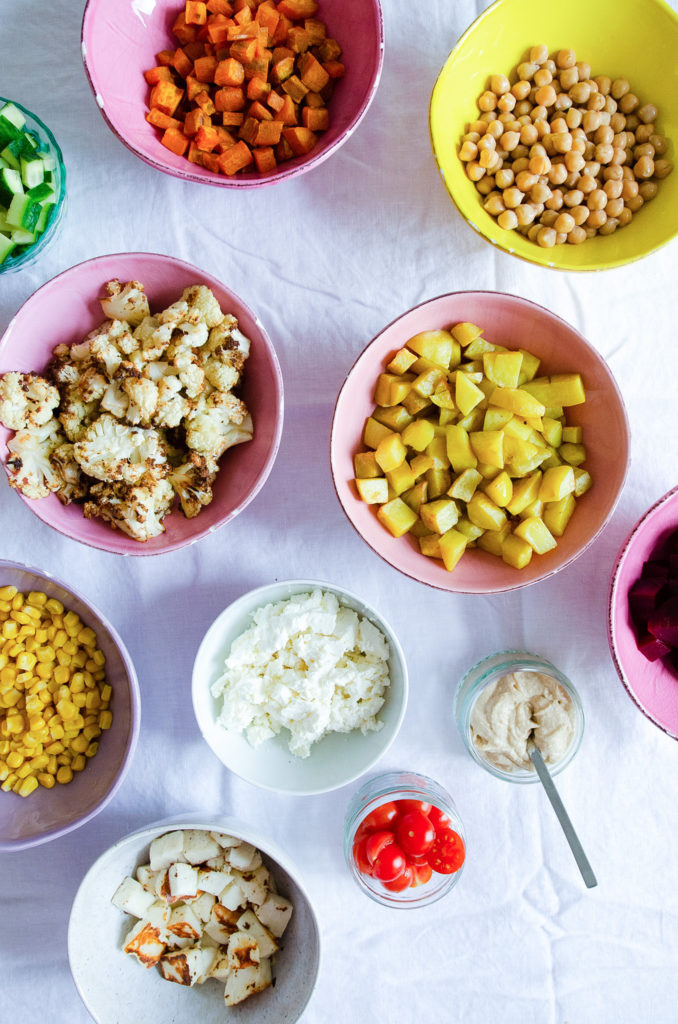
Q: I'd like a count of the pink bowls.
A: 4